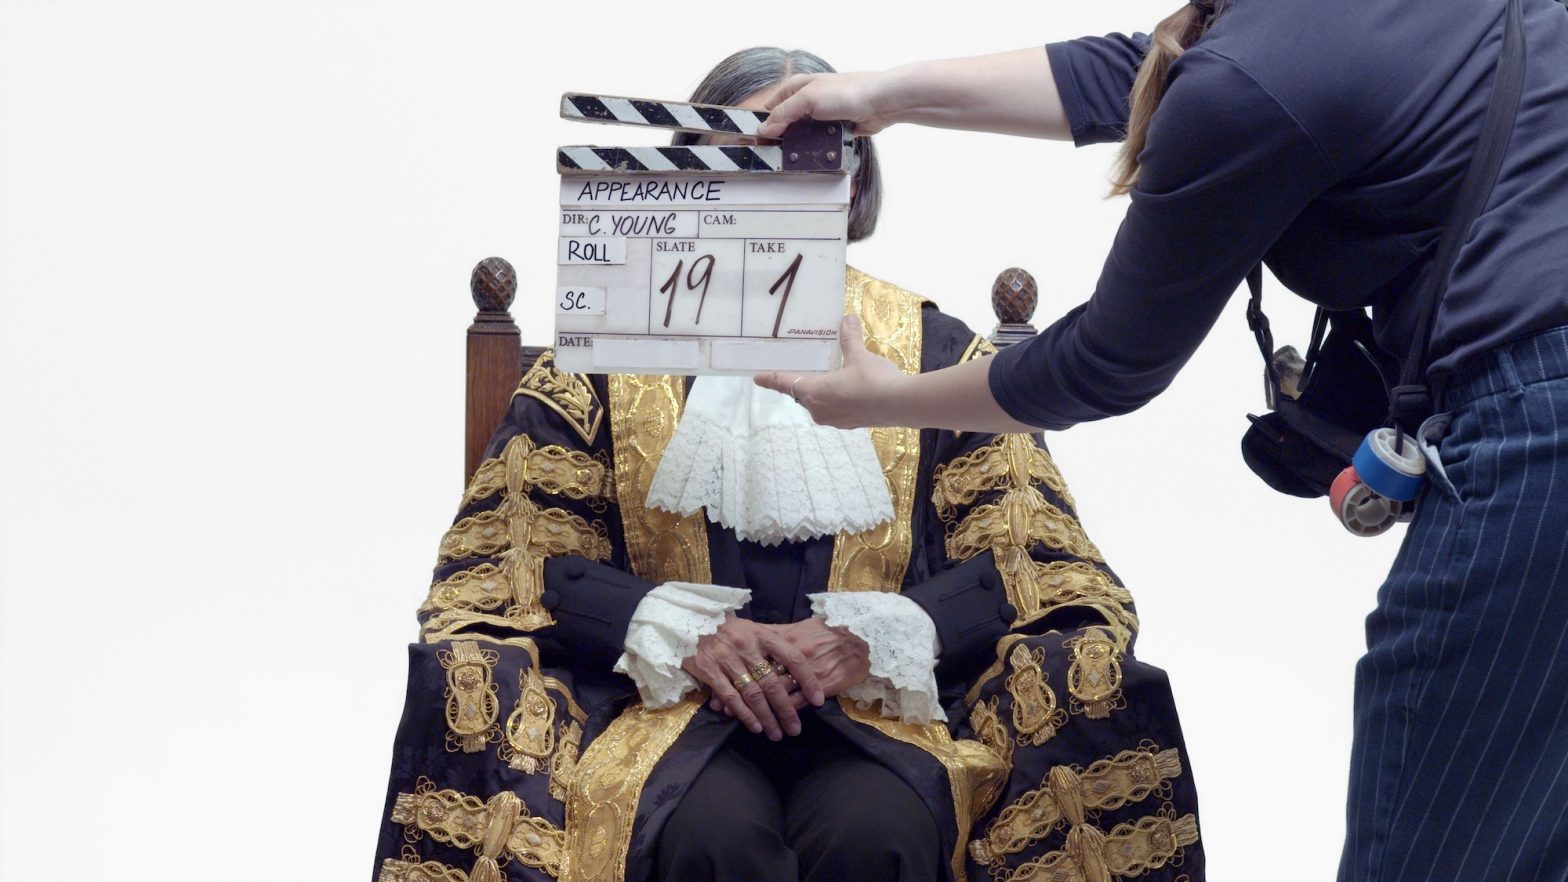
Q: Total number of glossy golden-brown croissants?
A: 0